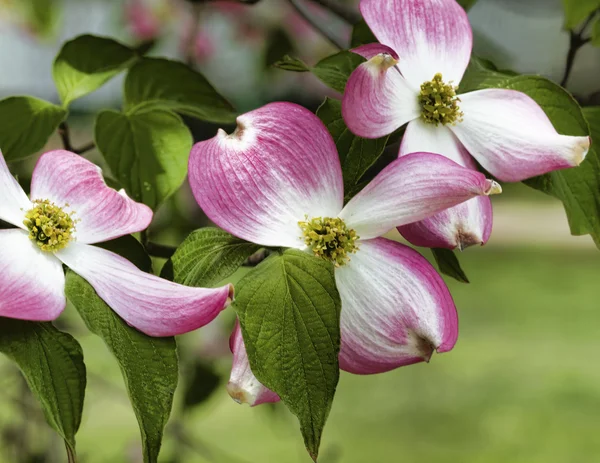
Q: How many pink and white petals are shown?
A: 12